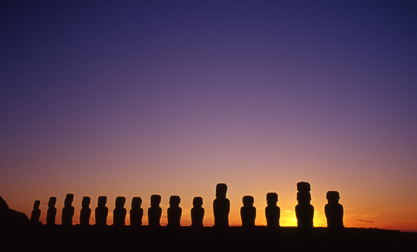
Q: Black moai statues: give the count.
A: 15